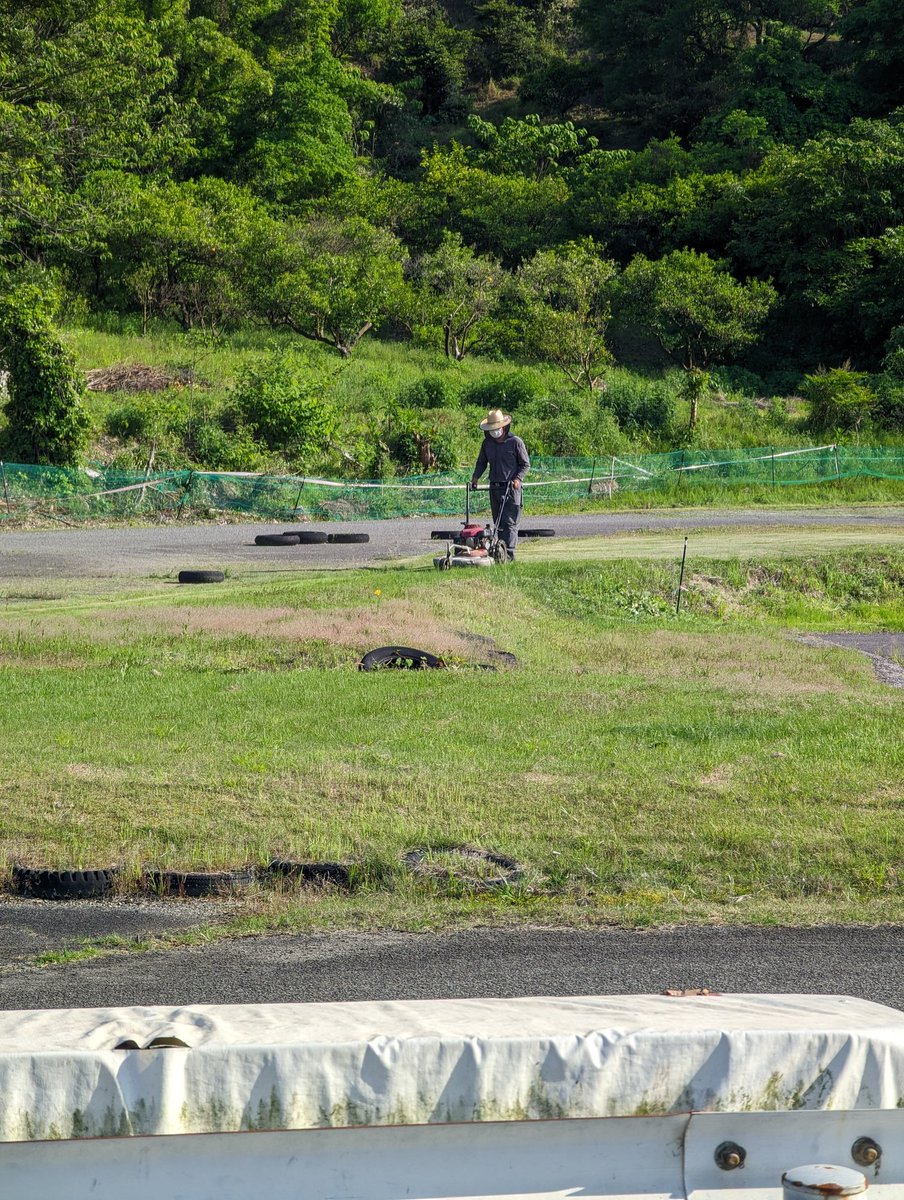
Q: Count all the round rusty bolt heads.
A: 2